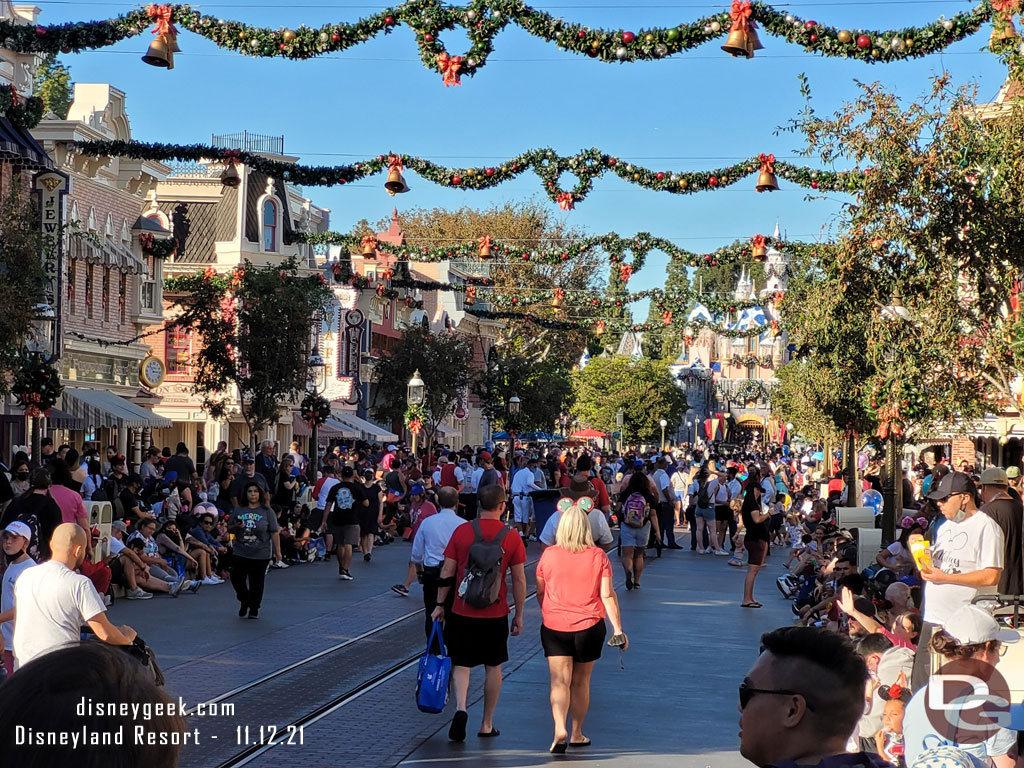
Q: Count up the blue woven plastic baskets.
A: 0